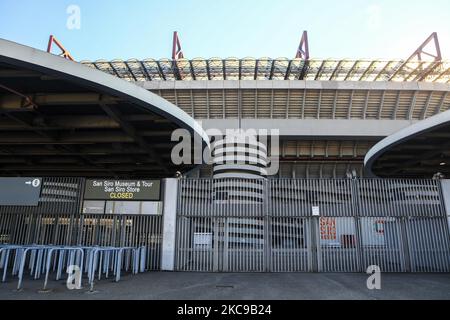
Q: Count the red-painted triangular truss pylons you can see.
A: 4